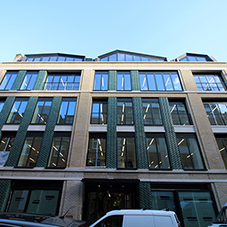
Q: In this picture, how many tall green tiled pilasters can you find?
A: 6